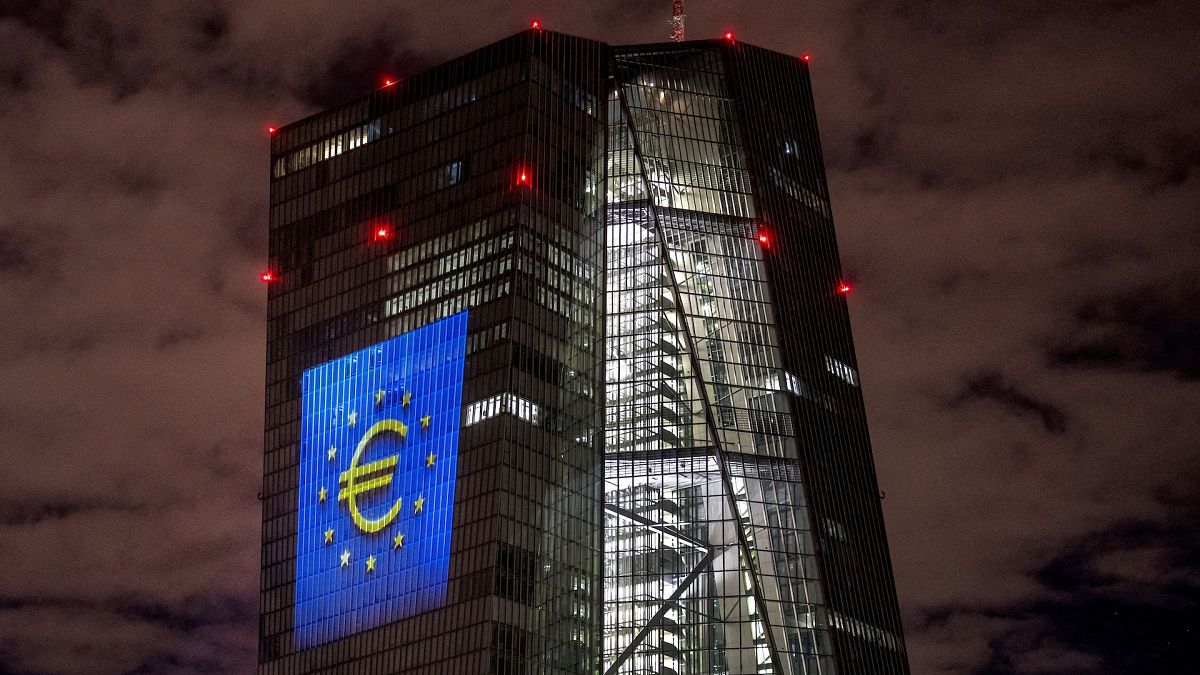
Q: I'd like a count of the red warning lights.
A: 10